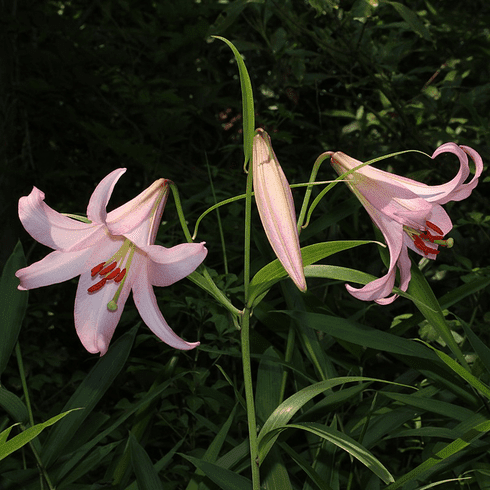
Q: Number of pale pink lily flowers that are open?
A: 2